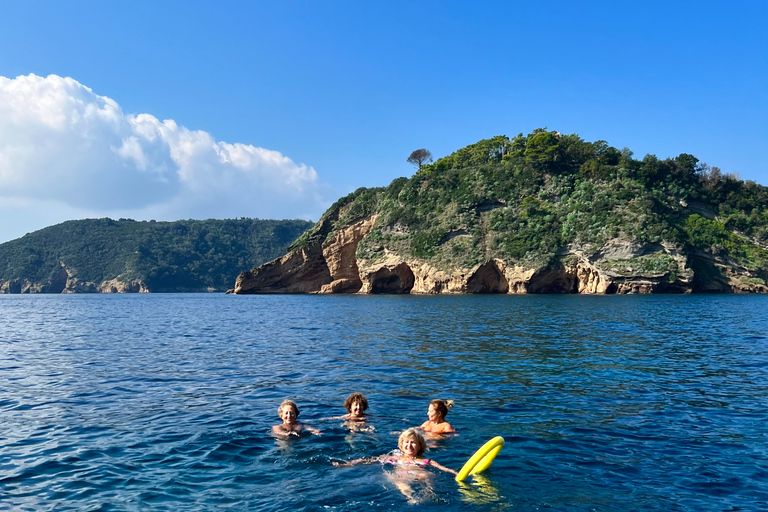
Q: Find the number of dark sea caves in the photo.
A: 3